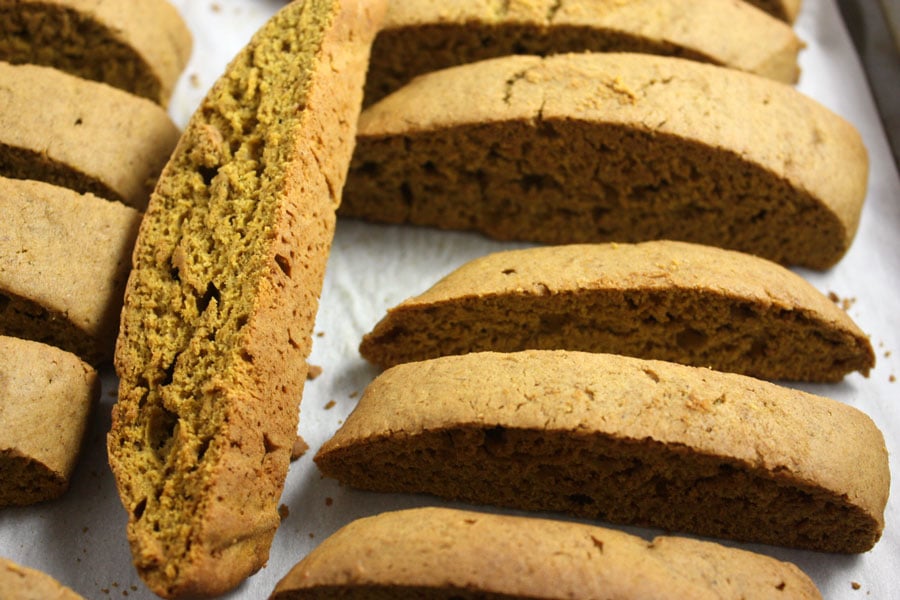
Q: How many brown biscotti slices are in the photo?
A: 12